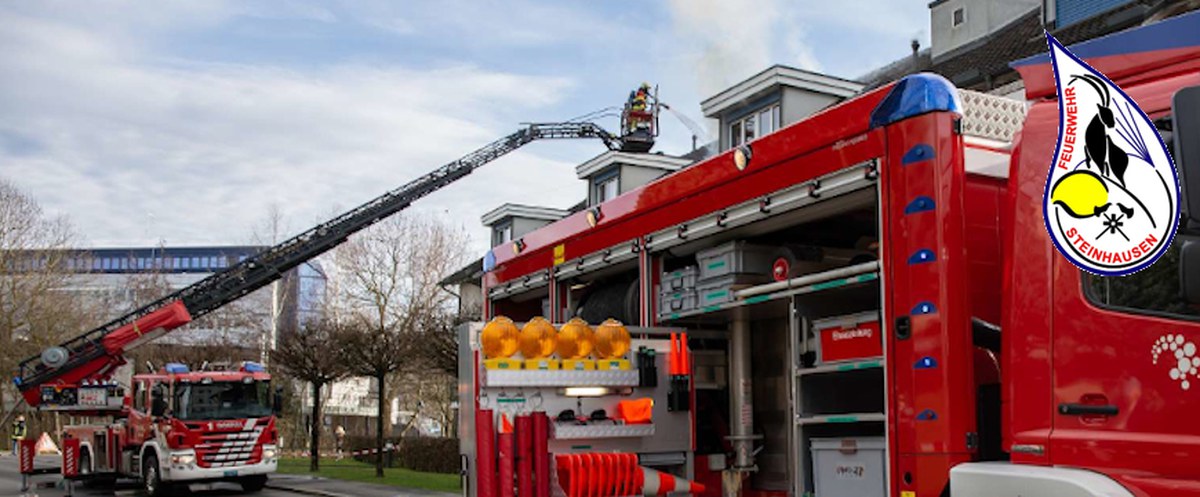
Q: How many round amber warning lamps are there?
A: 4